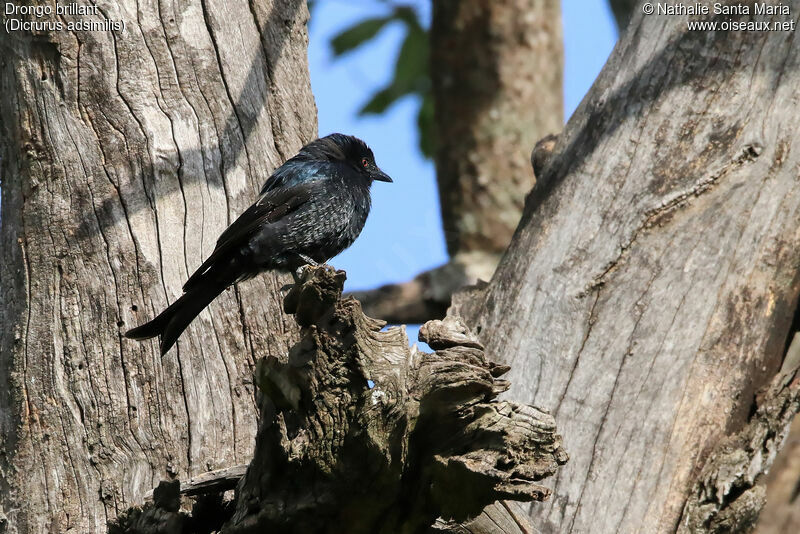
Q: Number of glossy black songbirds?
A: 1